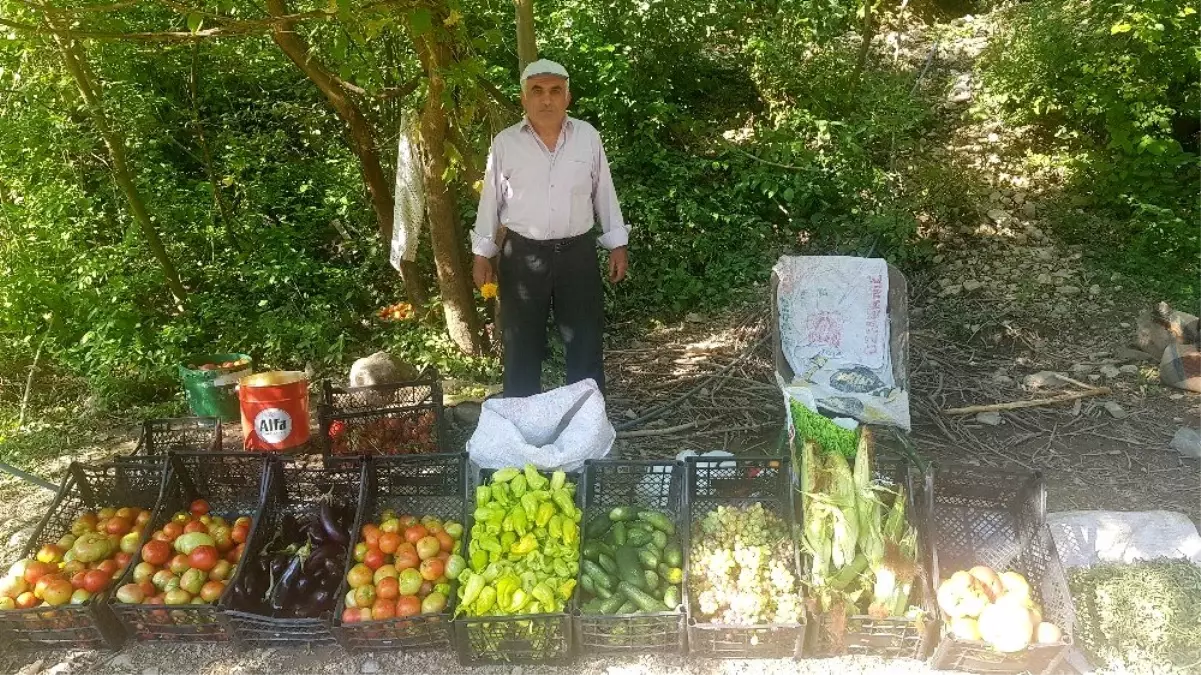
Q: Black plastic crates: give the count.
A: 11